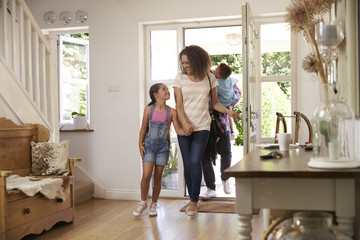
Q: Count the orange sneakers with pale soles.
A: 0